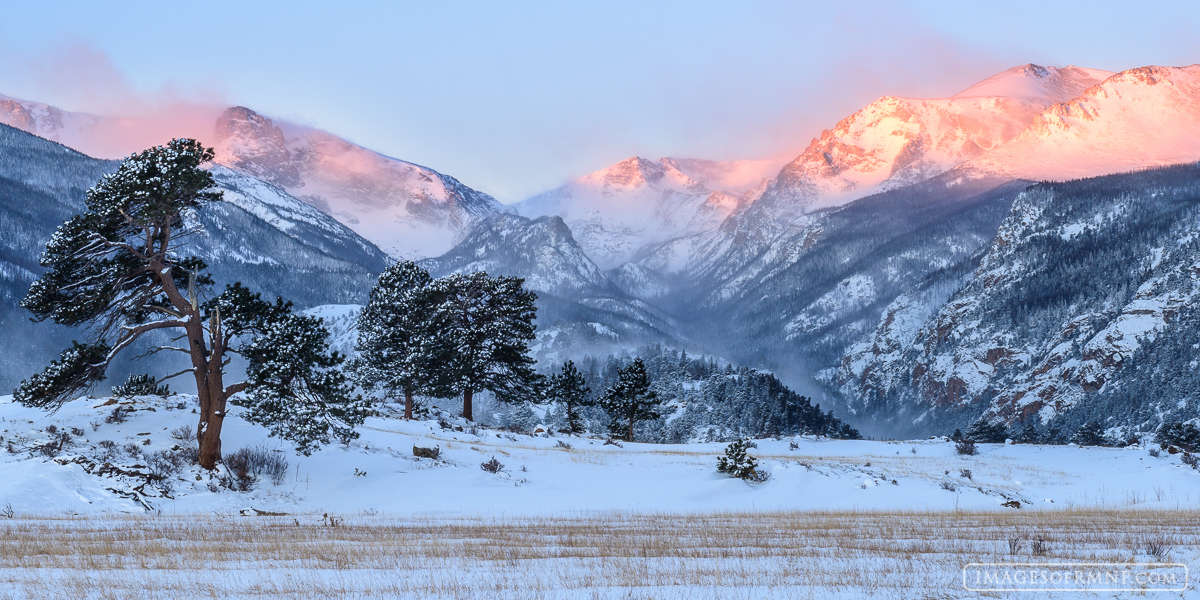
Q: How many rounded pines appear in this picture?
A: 2